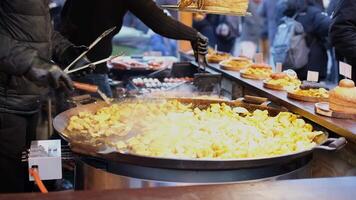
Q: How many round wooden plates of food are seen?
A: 6